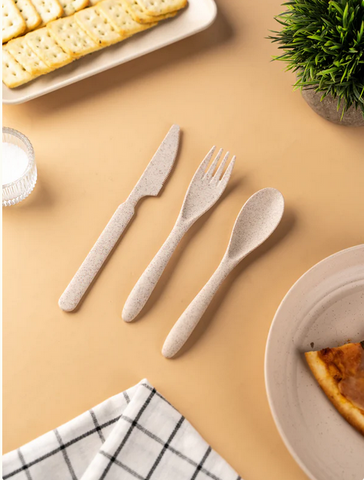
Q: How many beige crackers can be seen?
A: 13